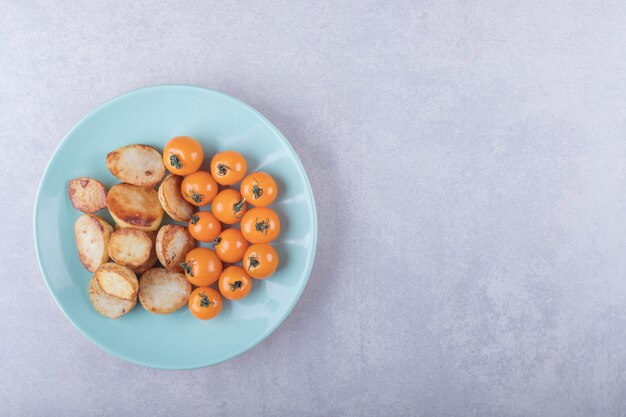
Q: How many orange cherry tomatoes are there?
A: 12